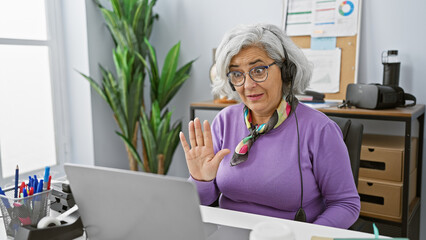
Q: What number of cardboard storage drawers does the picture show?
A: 2